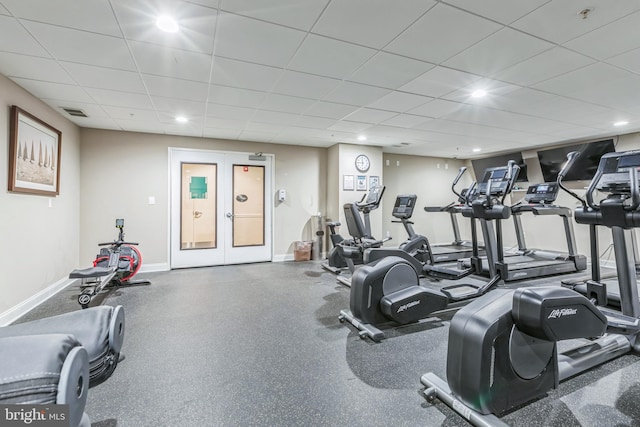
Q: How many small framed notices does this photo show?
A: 3